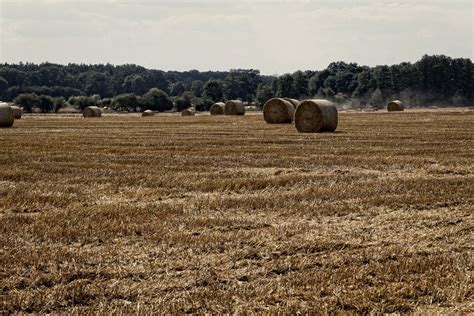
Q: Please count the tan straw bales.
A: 11